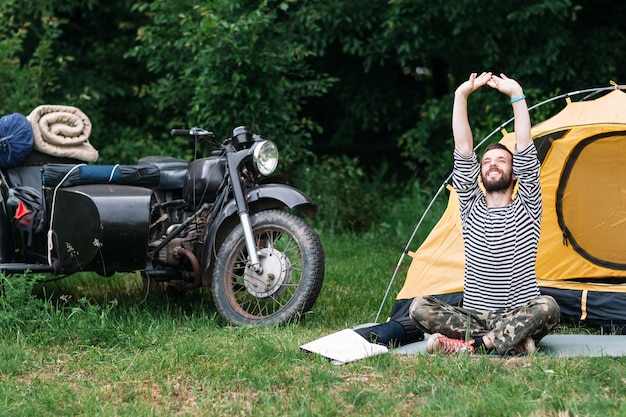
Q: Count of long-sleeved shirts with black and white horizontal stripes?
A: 1